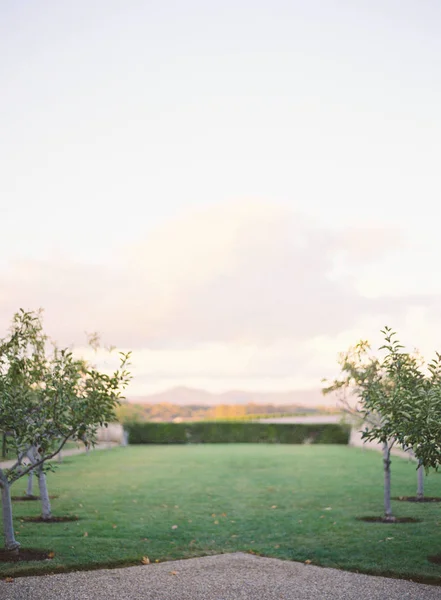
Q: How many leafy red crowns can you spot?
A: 0